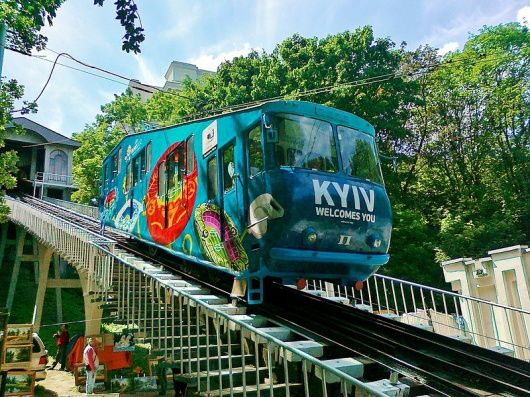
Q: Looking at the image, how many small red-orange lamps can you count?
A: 2